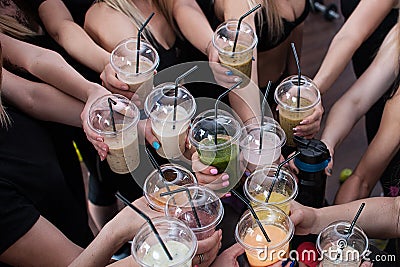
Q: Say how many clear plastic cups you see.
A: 13